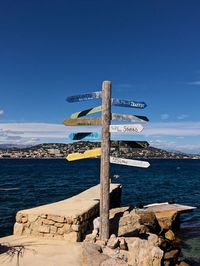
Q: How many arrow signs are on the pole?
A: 10